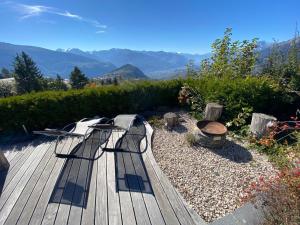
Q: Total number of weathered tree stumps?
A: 3